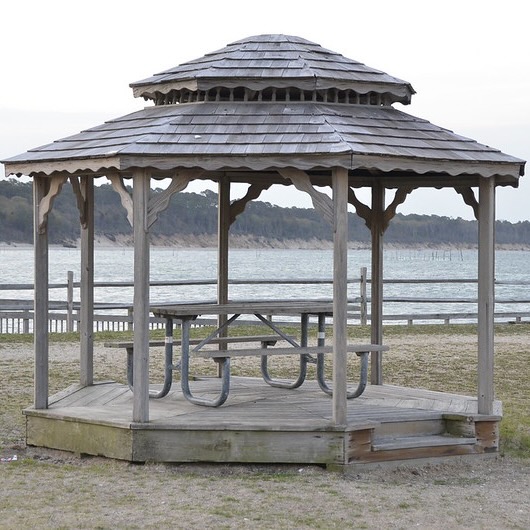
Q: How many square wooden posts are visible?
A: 7